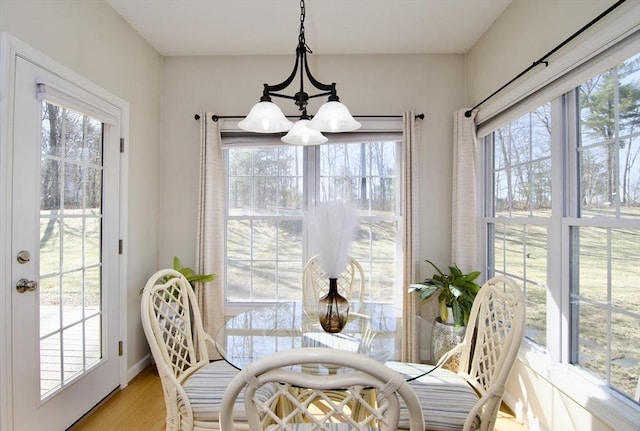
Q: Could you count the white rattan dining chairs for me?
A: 4